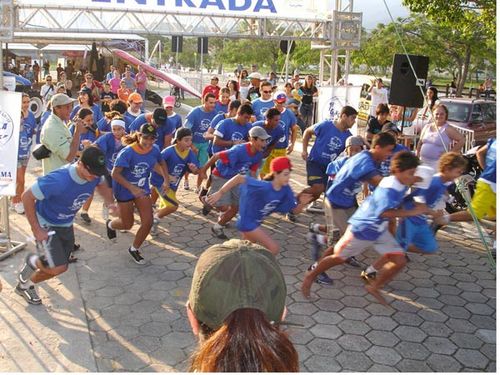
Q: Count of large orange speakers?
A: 0